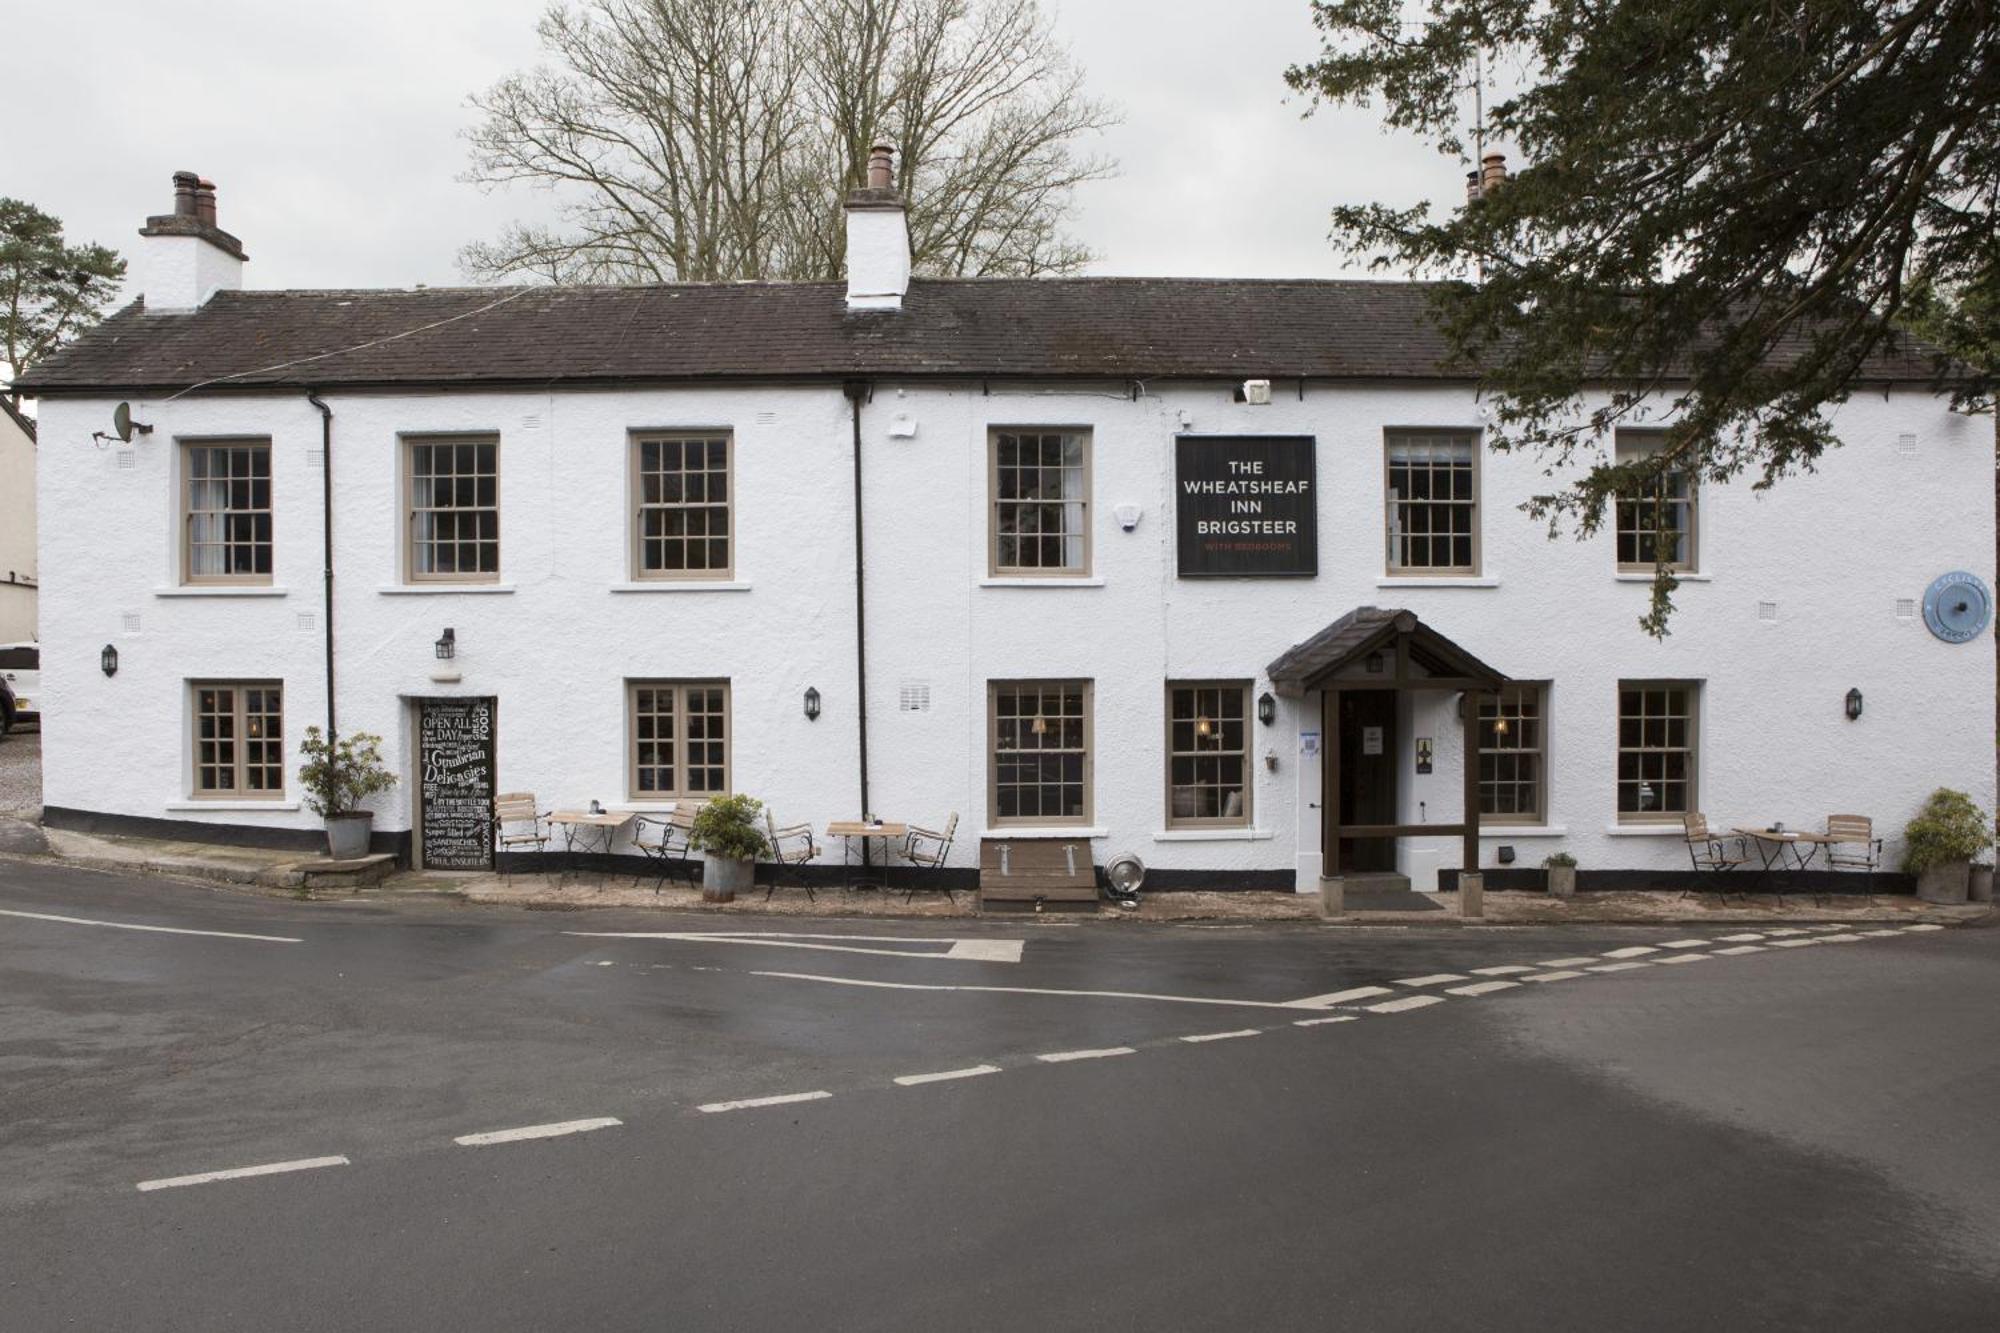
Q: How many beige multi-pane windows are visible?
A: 12